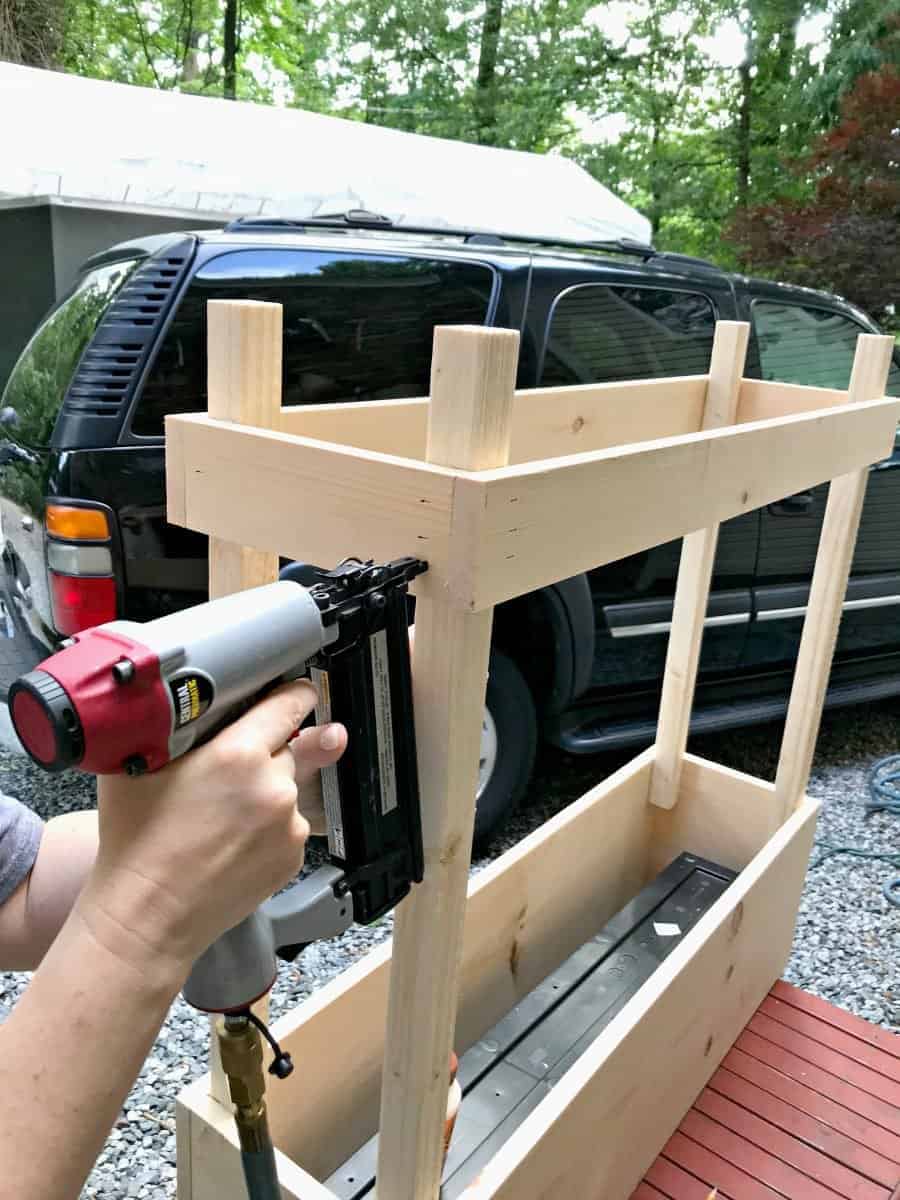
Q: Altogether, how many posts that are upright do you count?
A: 4